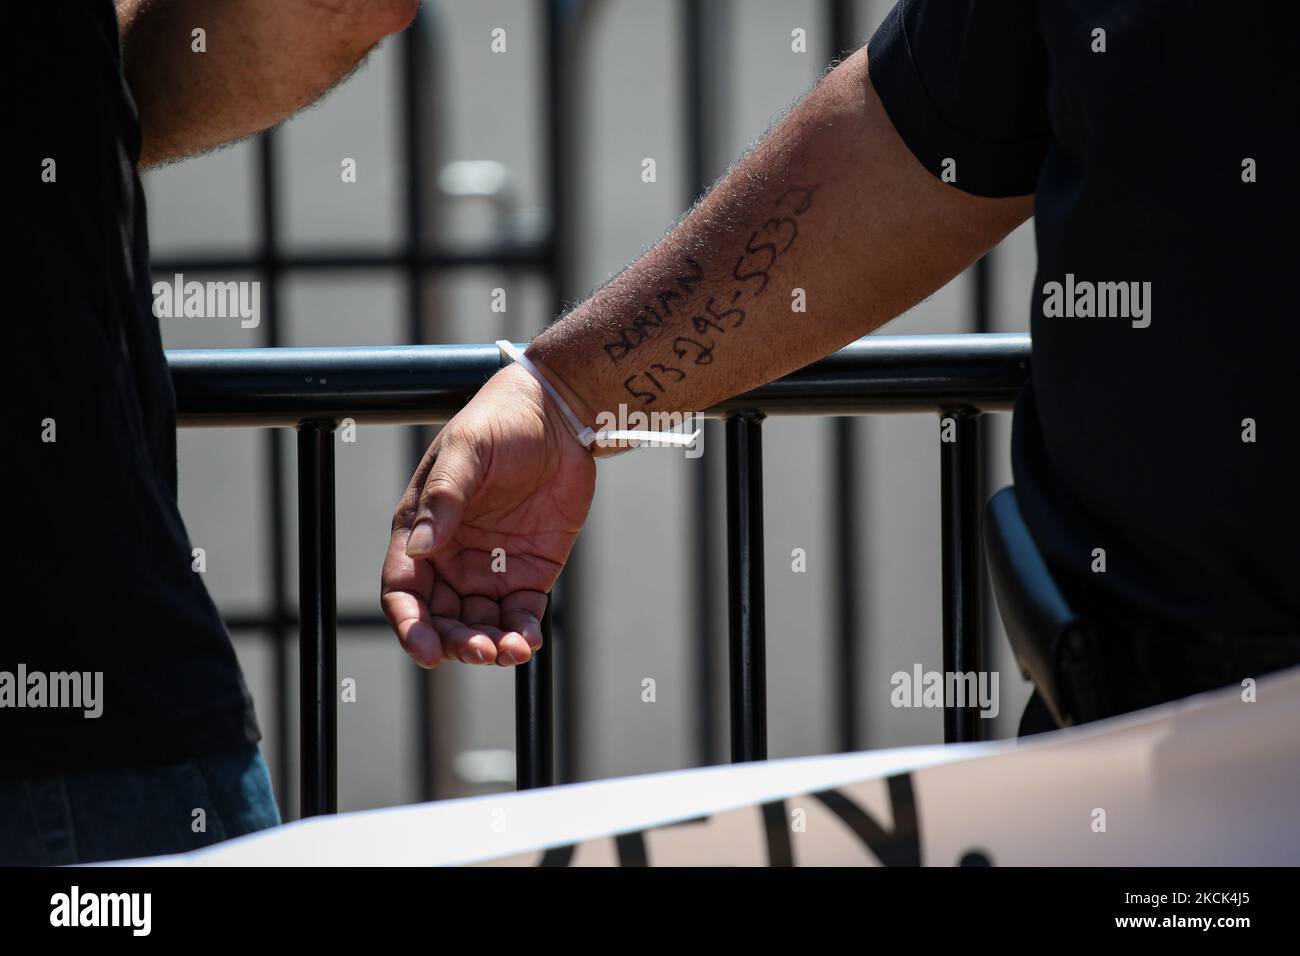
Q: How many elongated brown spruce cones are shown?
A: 0